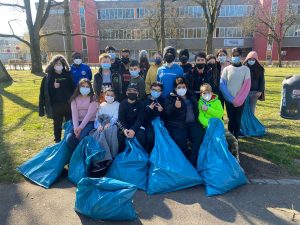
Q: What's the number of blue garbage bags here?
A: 7